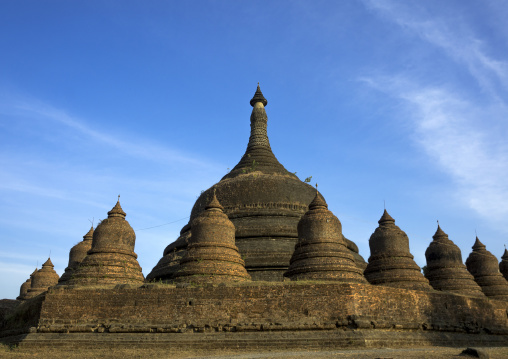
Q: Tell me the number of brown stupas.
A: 11